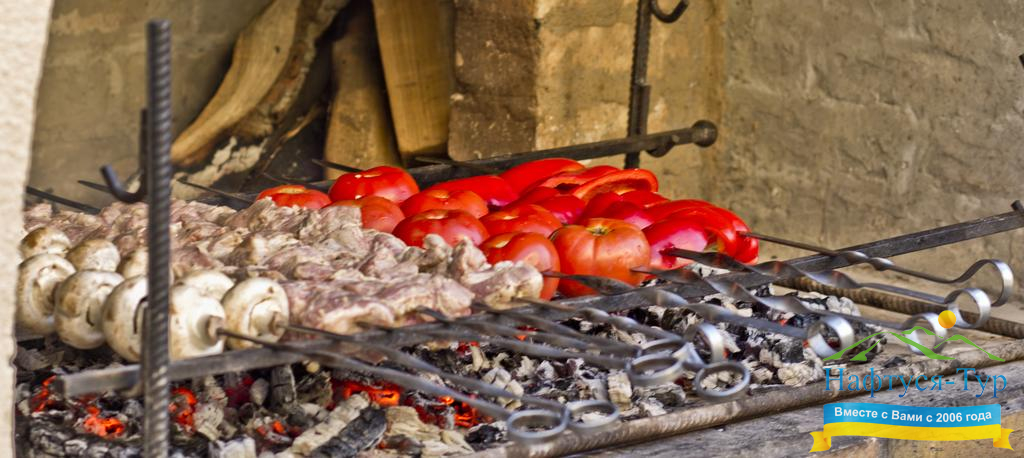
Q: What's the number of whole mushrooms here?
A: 9